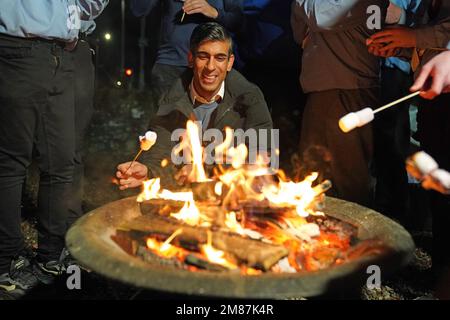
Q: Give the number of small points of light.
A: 3